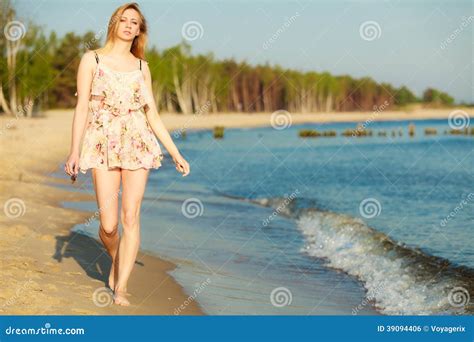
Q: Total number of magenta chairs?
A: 0